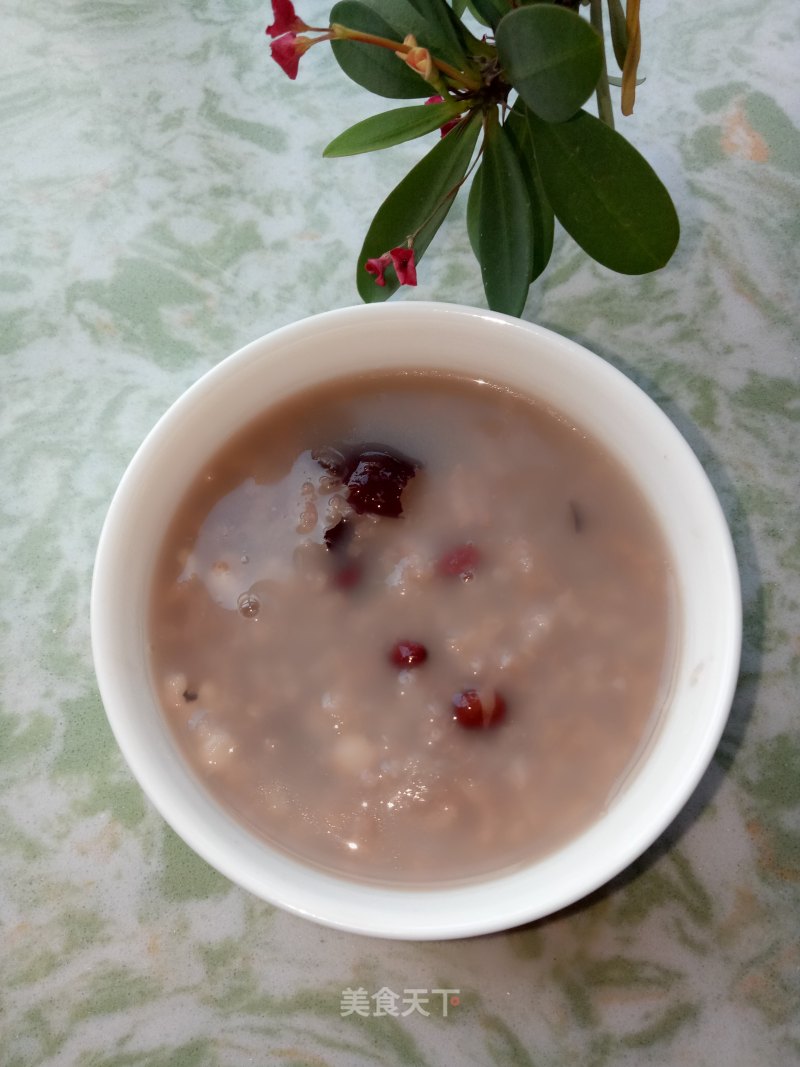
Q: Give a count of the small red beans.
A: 4